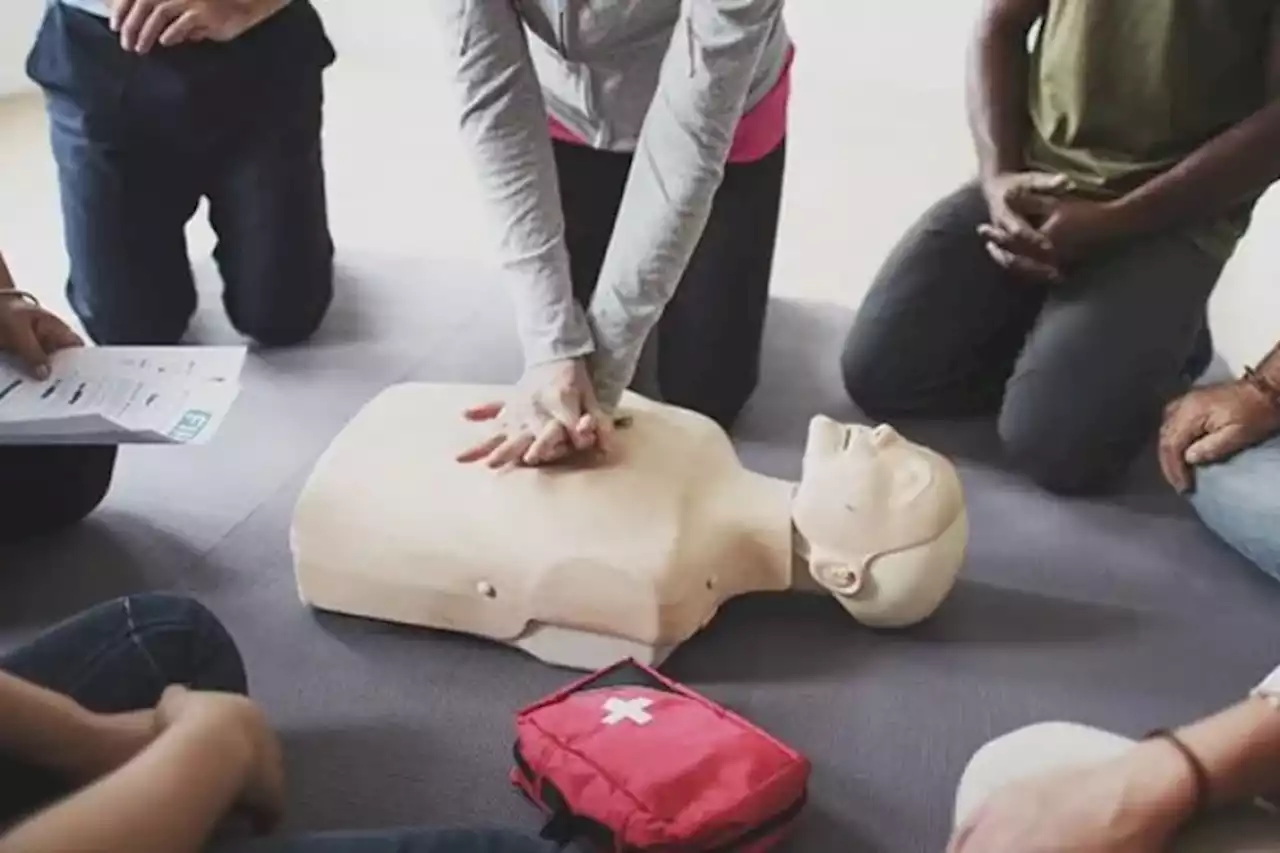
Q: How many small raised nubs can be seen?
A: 2